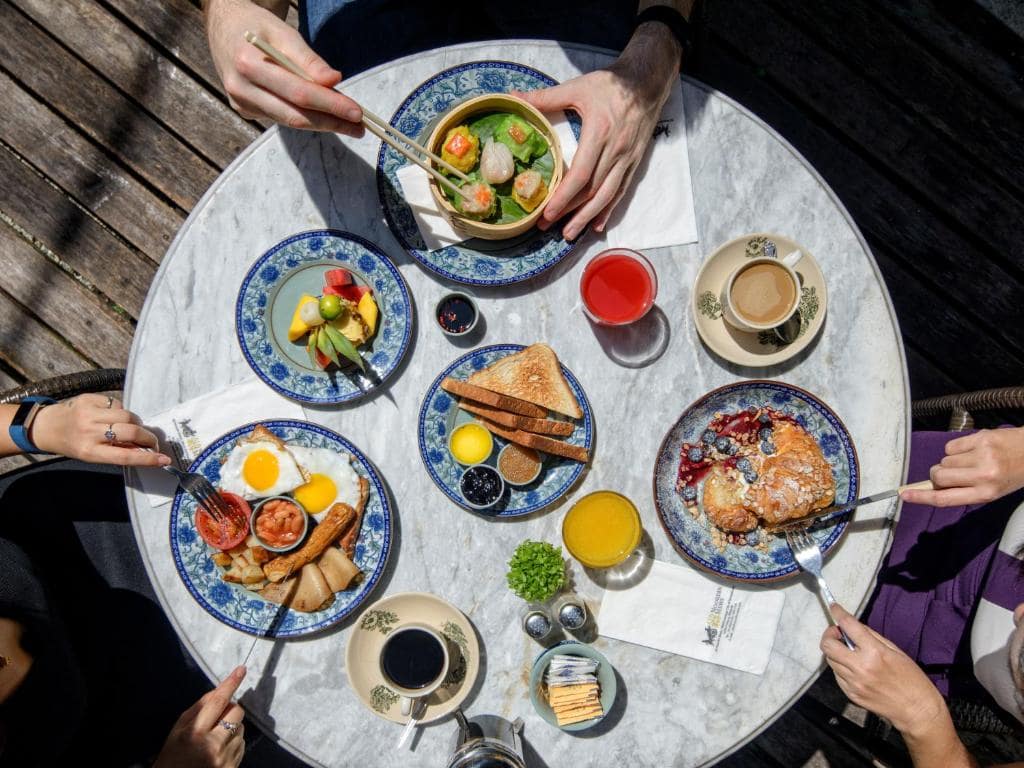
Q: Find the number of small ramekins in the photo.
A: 5